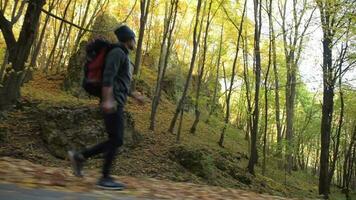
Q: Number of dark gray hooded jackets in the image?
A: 1